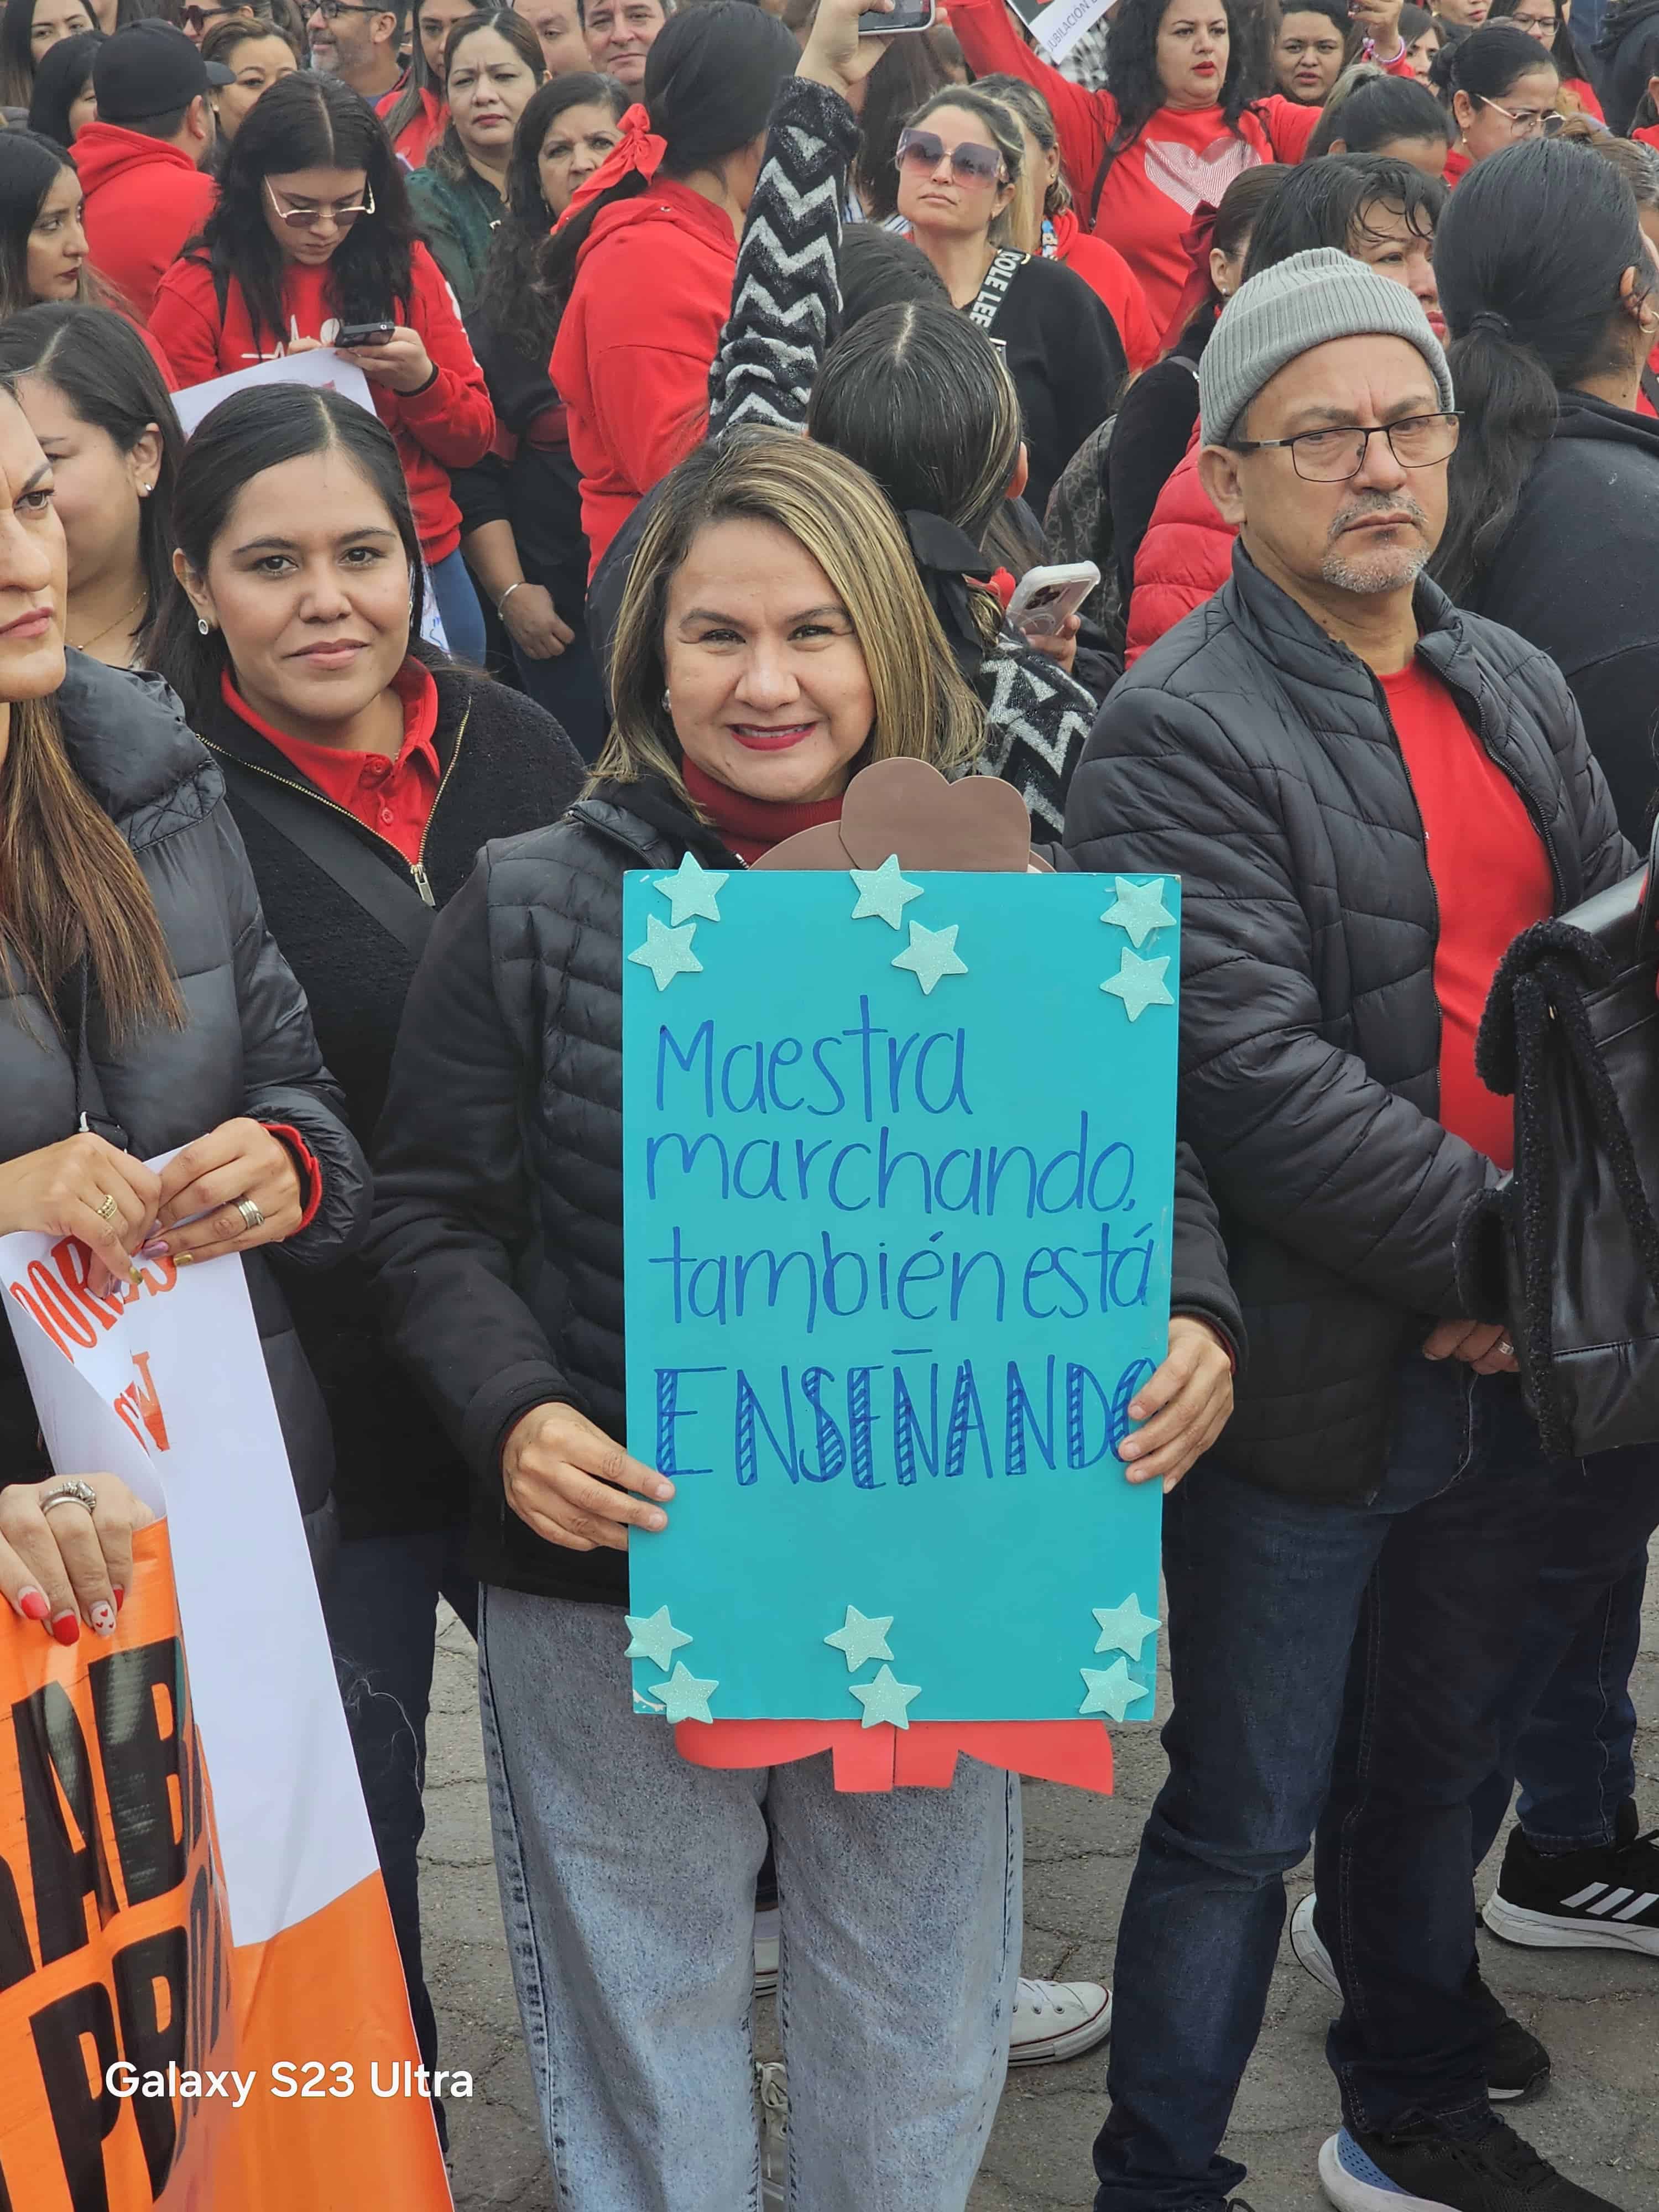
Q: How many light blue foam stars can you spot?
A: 12